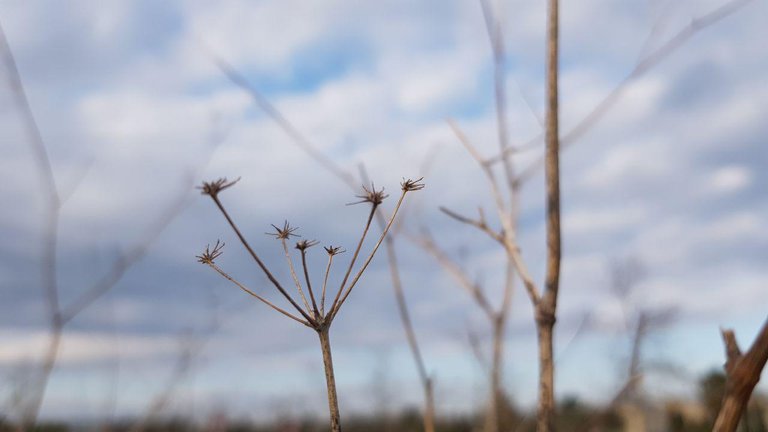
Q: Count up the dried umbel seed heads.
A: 7